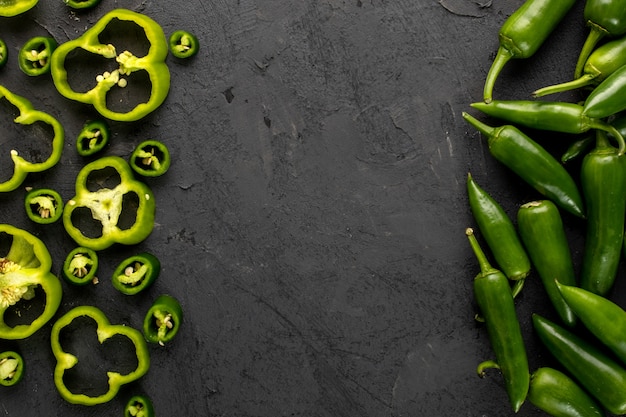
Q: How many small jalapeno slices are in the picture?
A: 12